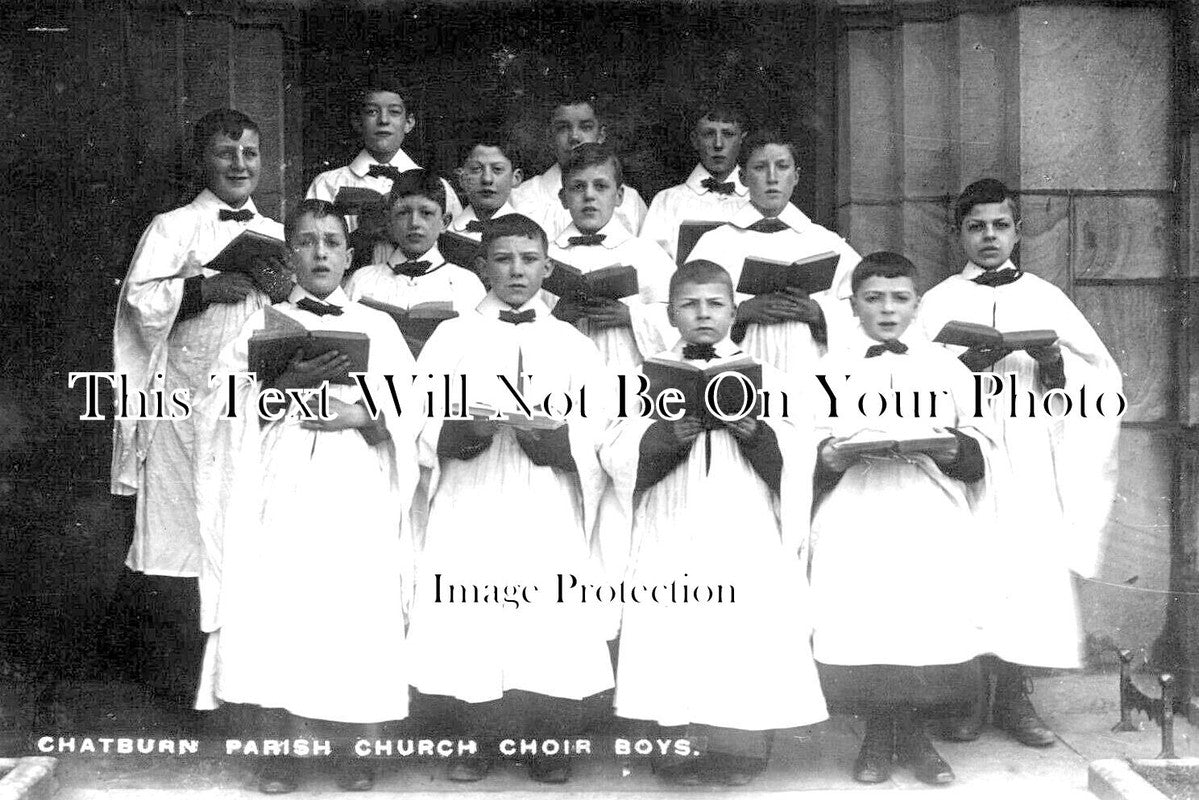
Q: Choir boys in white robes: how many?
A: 13